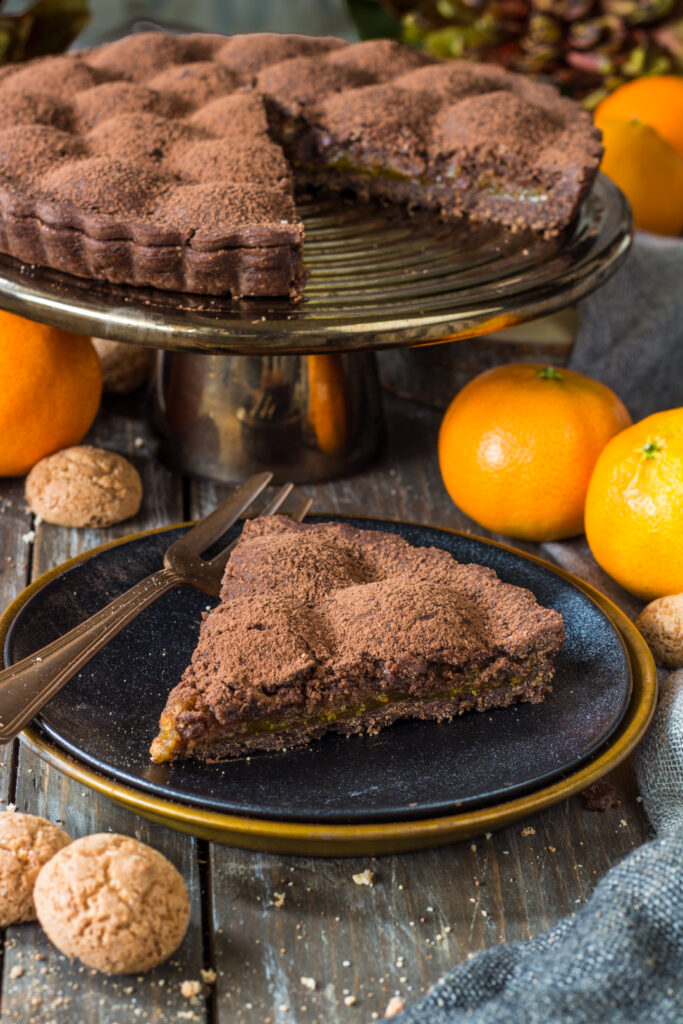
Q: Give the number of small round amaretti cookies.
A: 5